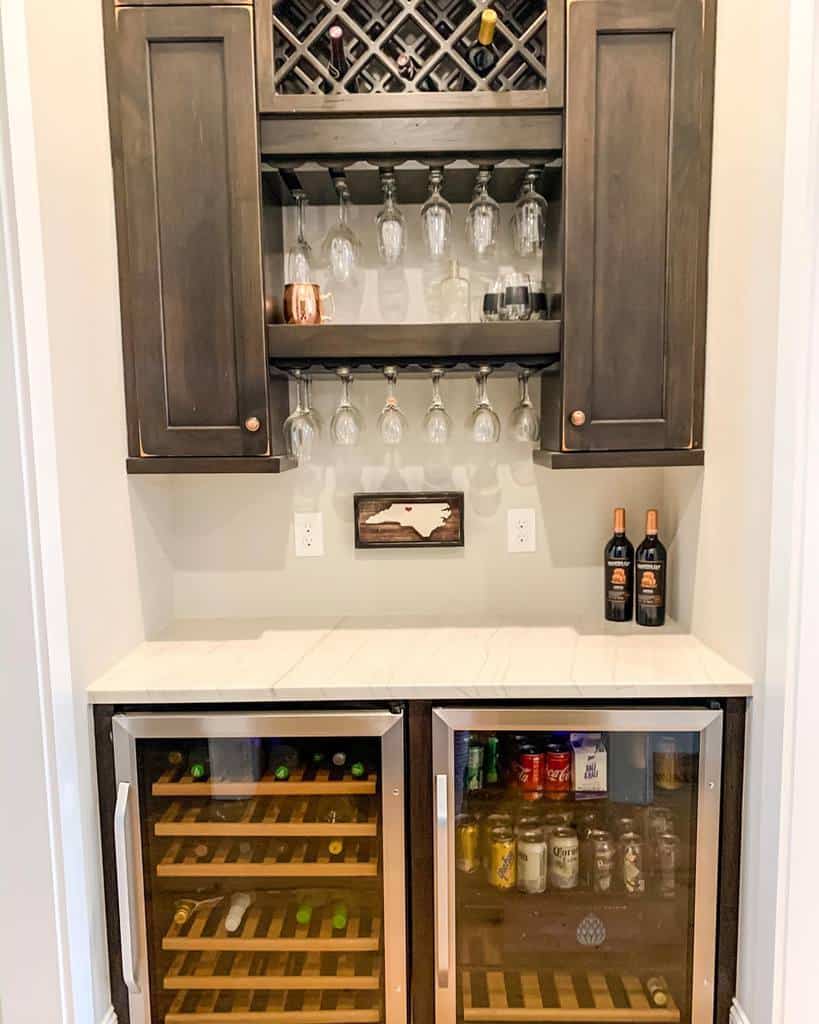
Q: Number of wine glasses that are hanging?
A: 12